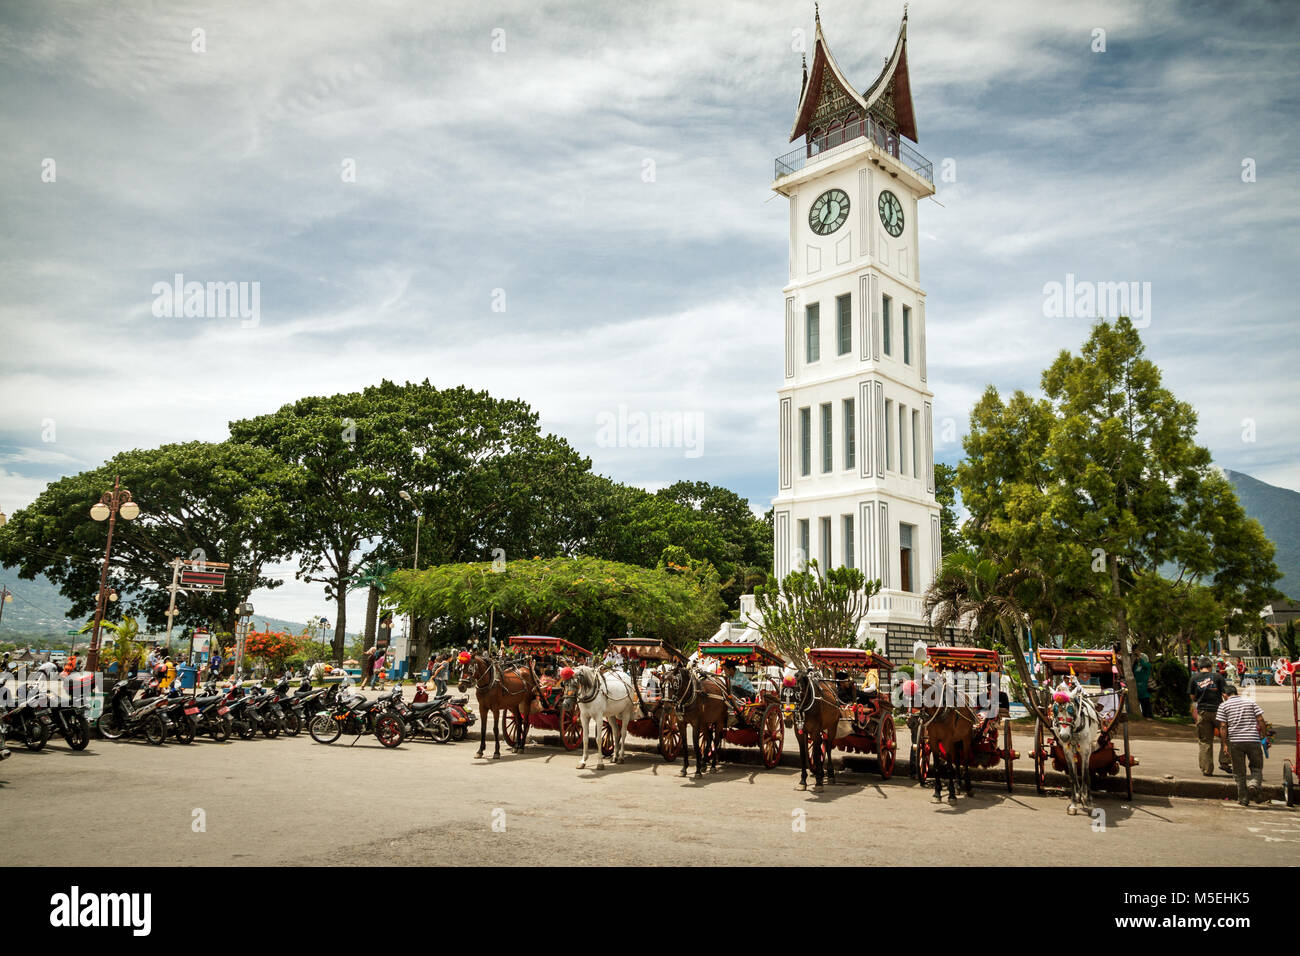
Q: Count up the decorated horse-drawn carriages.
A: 6